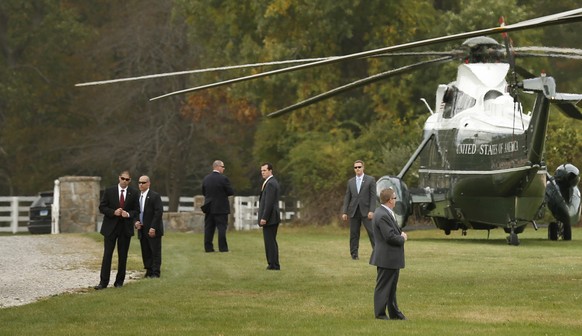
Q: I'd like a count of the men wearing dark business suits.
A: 6